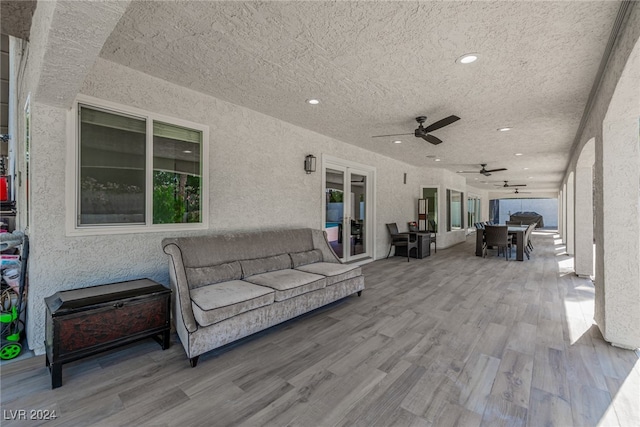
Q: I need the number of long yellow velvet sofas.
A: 0